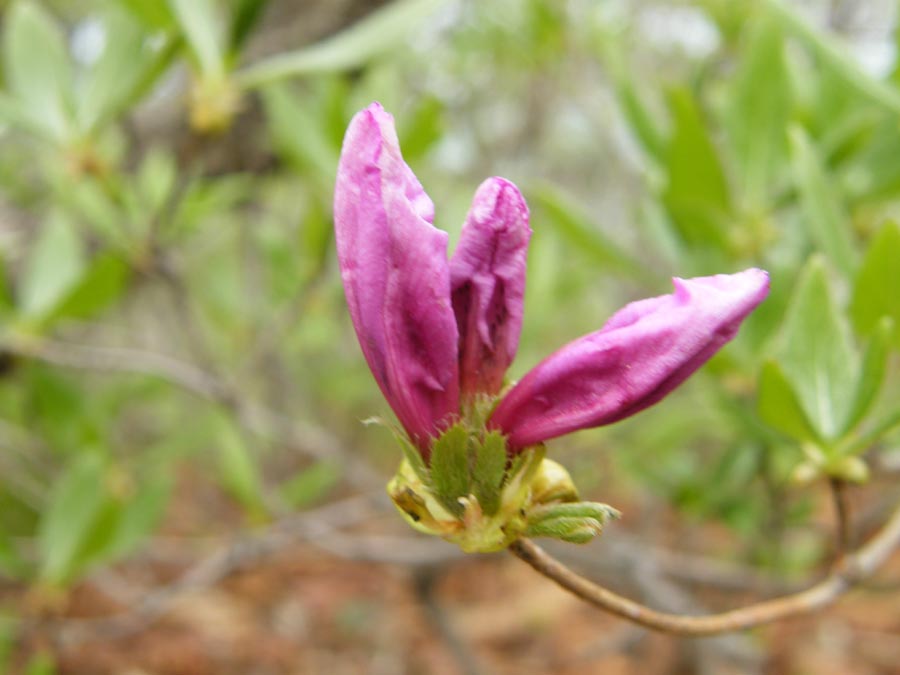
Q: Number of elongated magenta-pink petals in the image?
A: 3